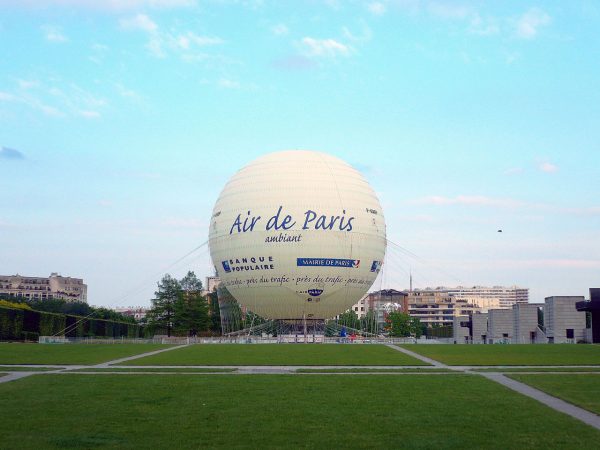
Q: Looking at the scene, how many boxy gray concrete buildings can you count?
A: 5